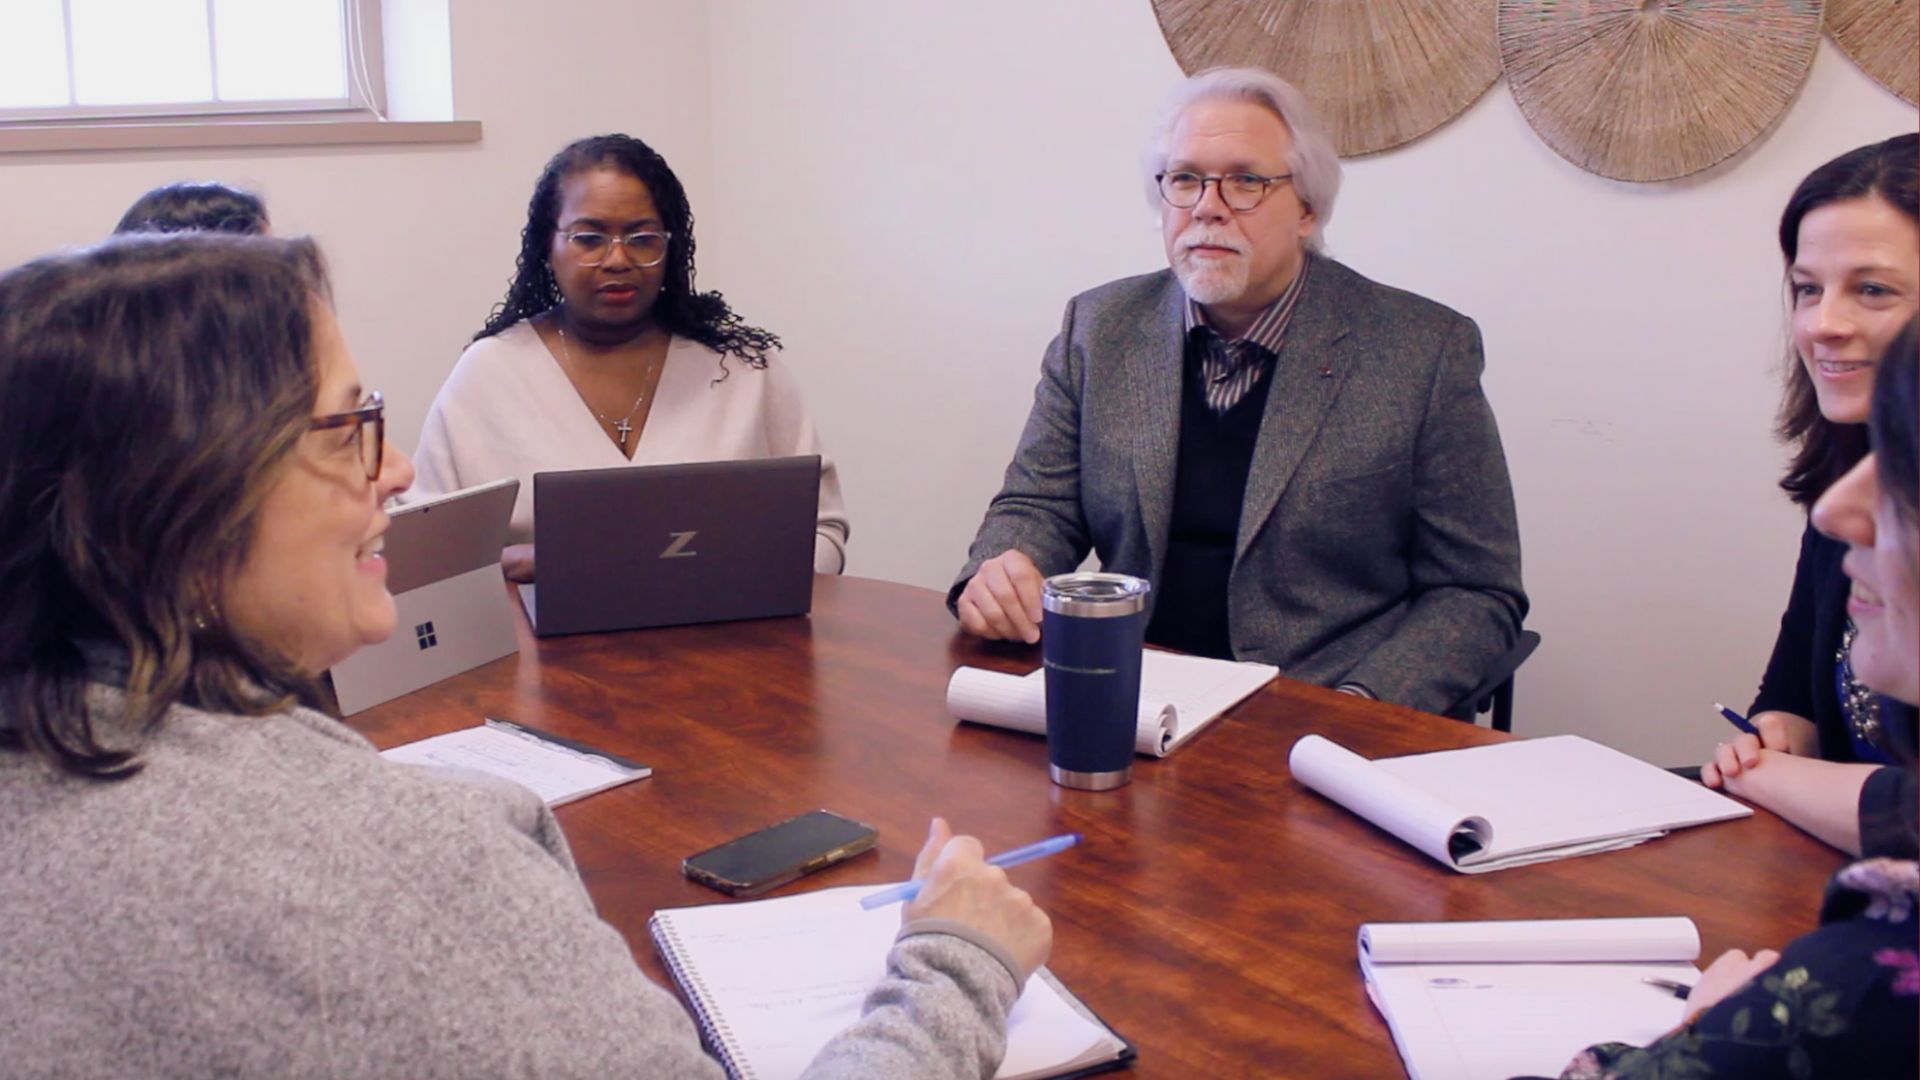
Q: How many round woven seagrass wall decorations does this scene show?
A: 3